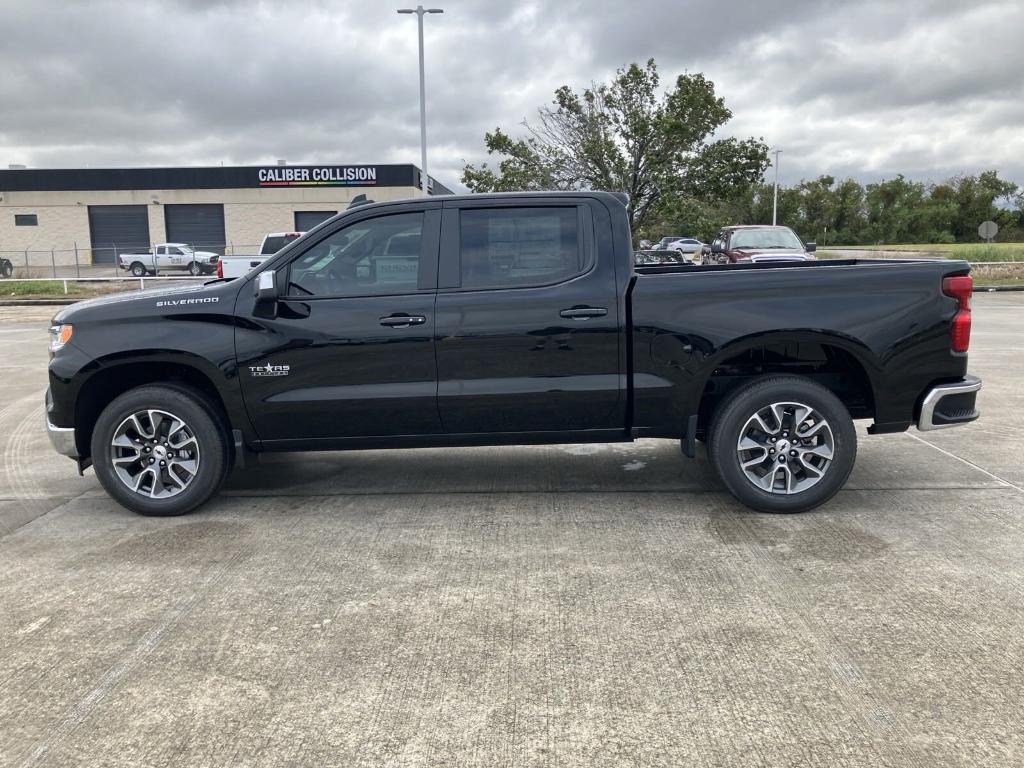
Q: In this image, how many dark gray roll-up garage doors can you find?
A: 3